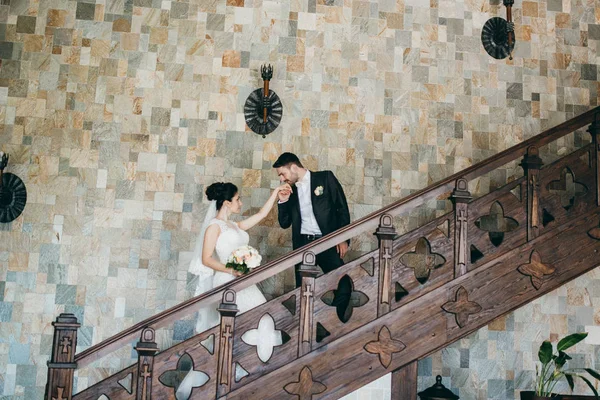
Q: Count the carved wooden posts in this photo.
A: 8